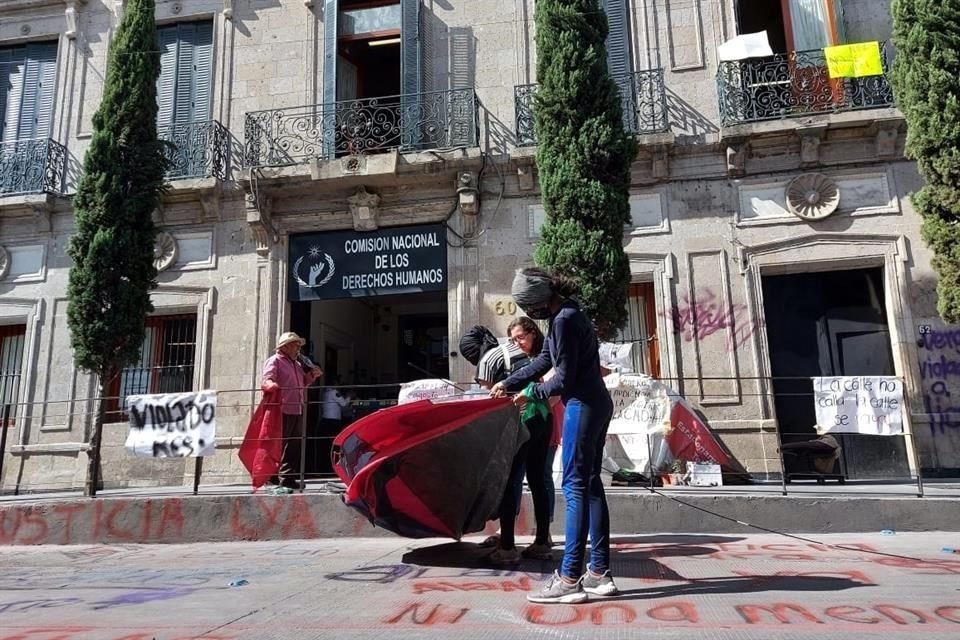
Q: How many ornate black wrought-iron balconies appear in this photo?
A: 5